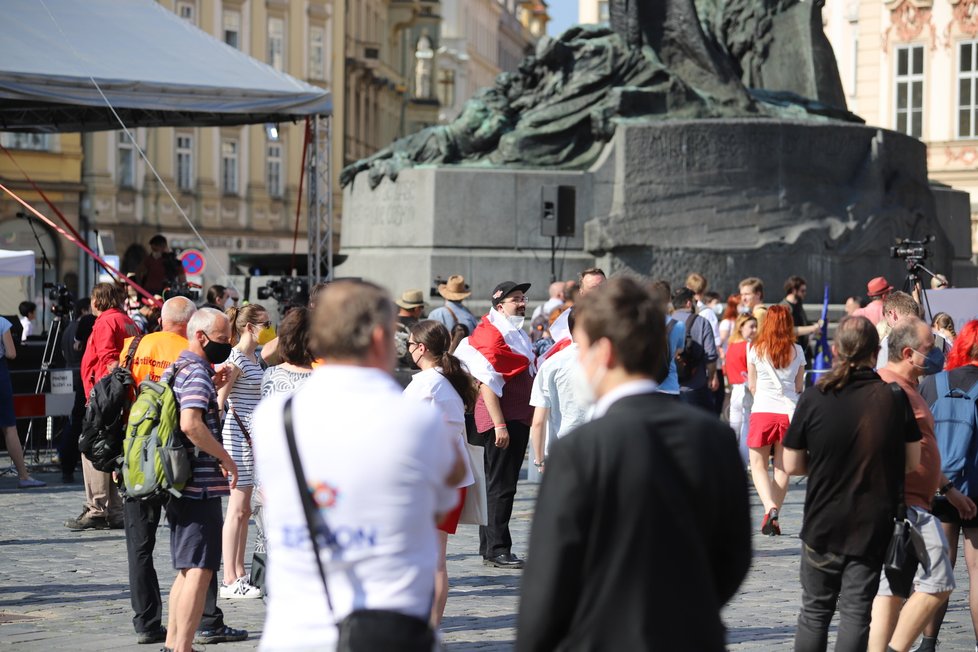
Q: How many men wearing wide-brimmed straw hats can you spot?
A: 2